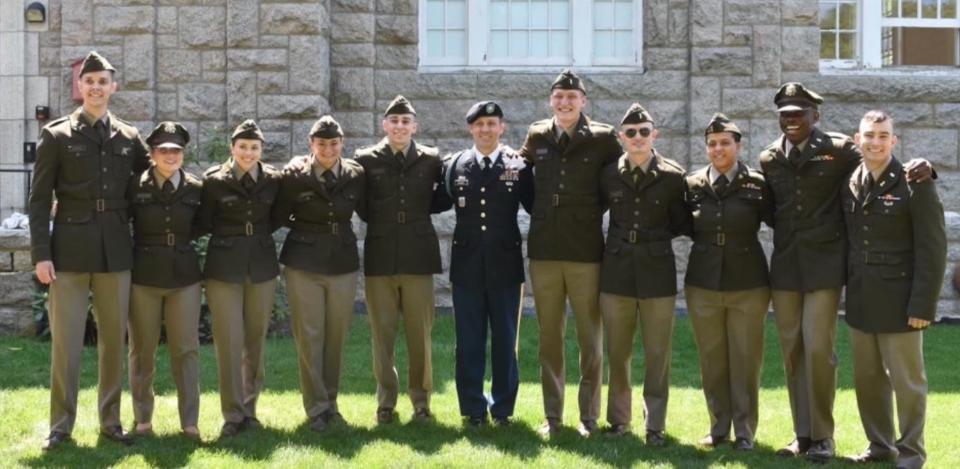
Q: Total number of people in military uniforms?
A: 11